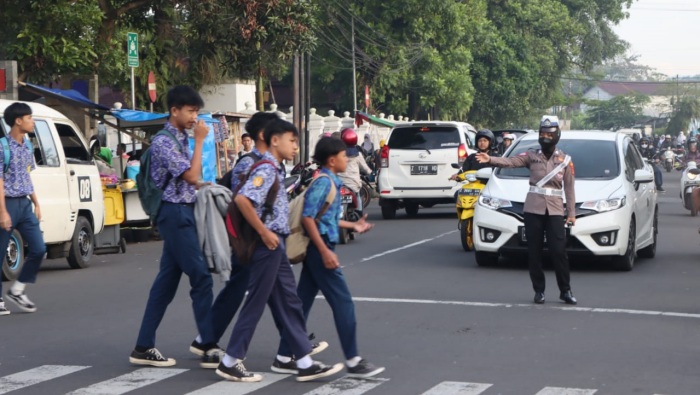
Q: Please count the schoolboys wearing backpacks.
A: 5